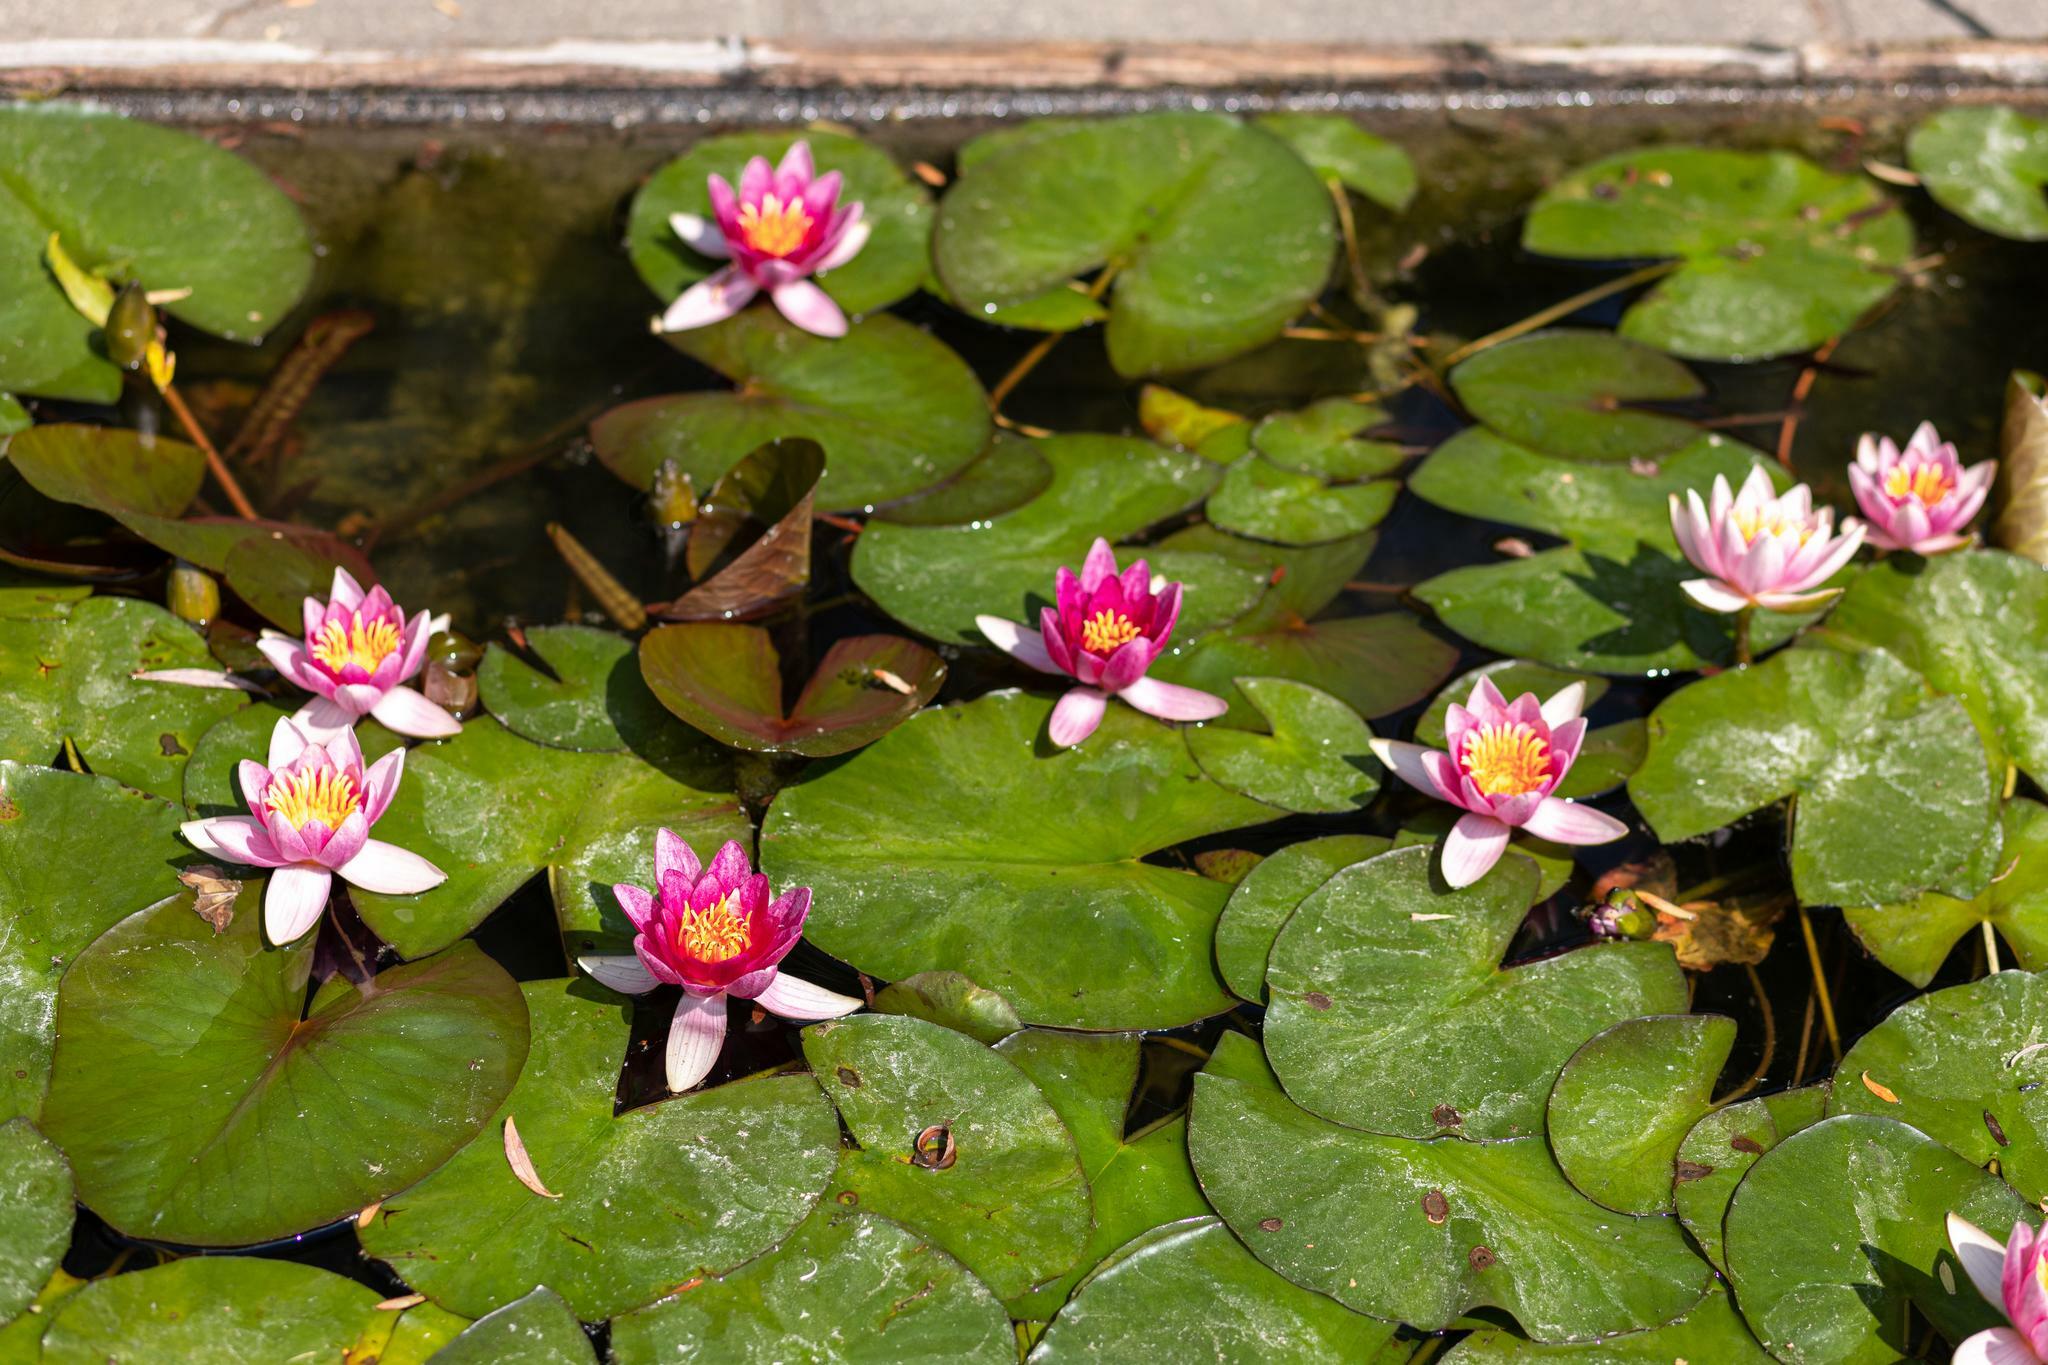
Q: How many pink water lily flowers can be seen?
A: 9